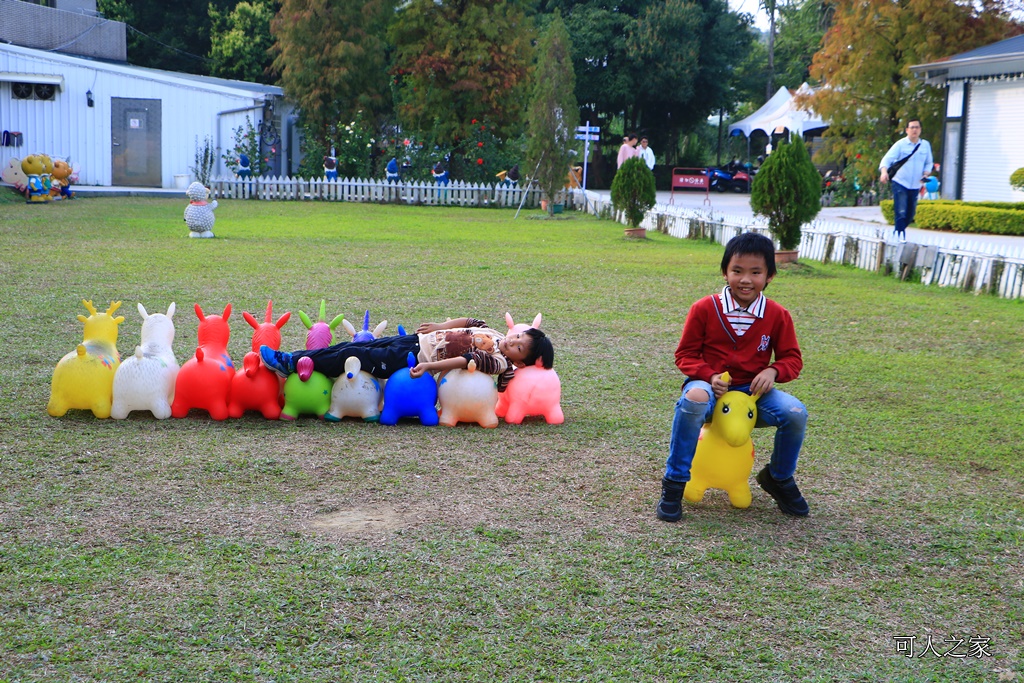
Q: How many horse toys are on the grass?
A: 10